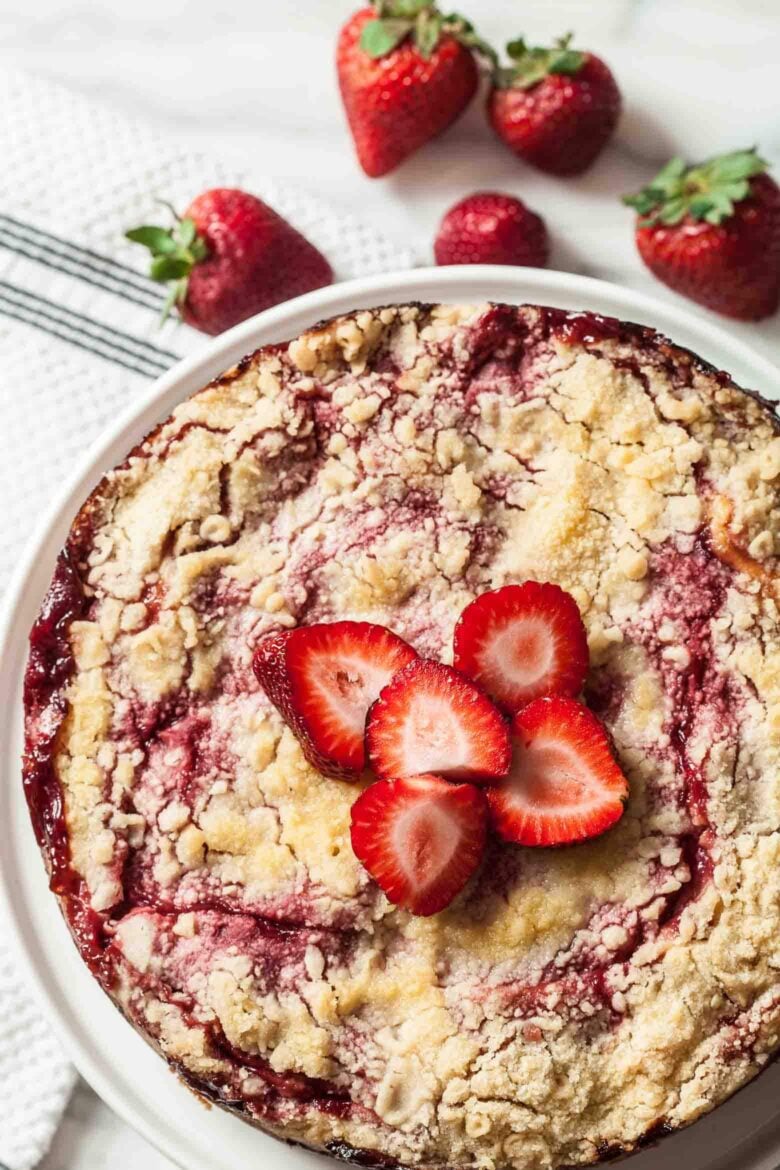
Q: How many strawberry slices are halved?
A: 5